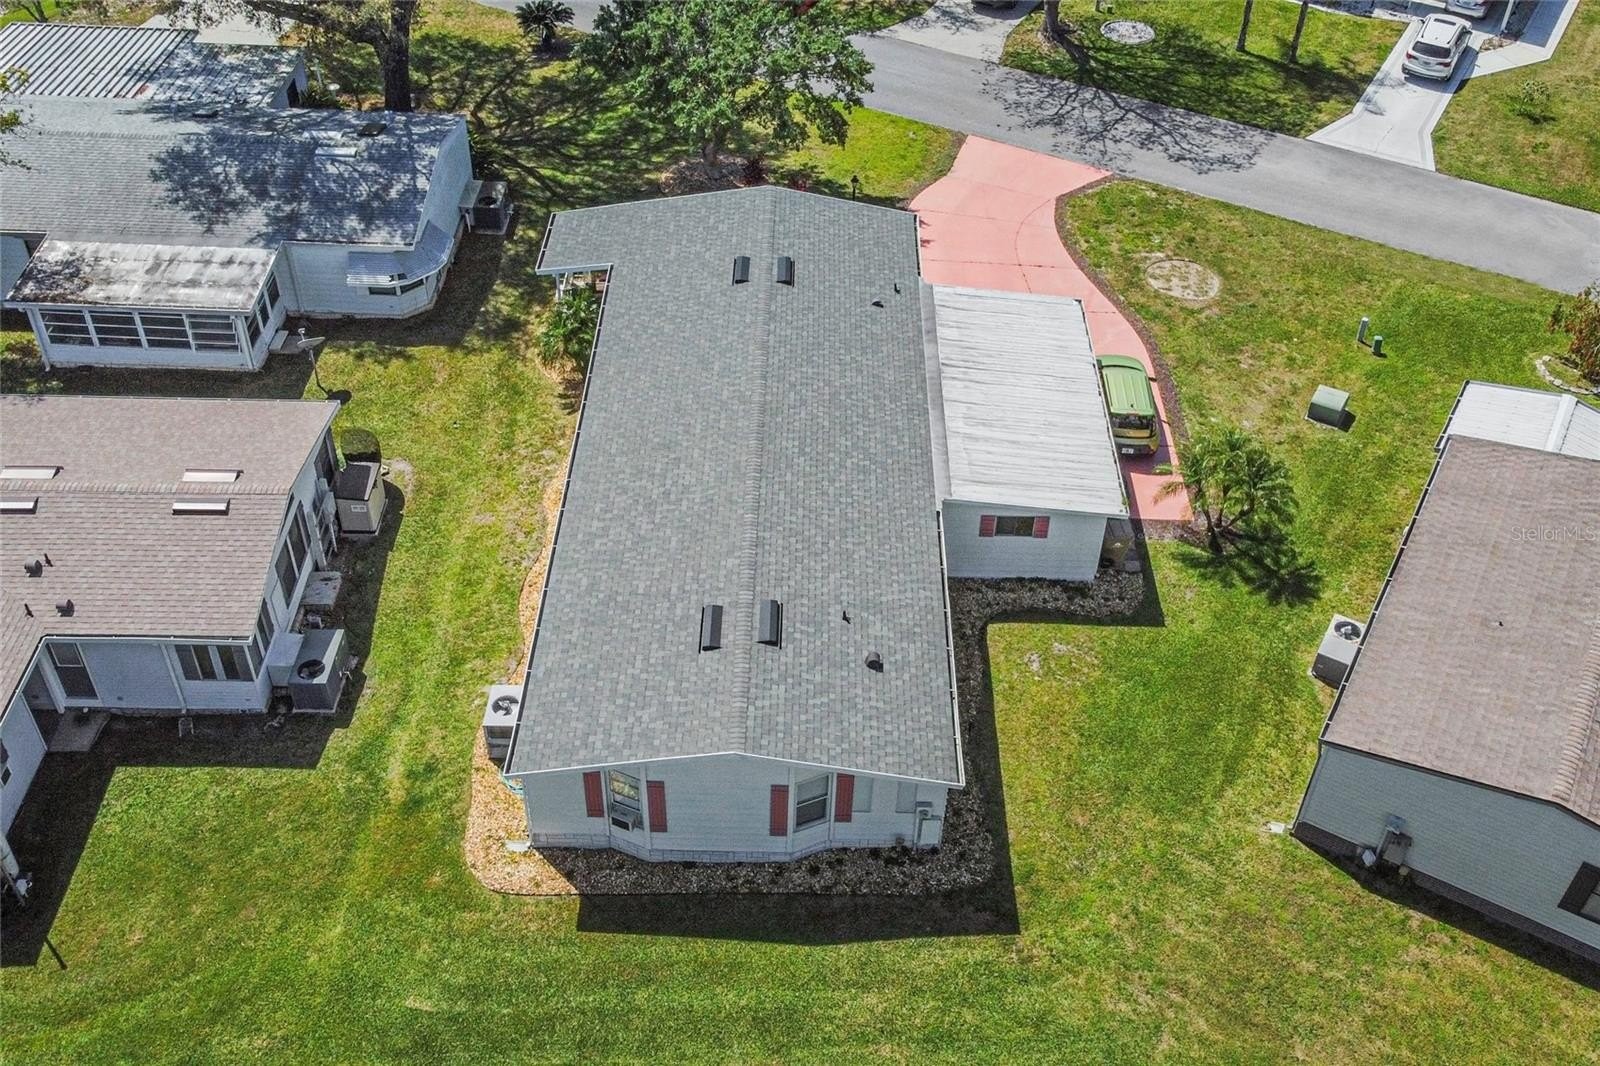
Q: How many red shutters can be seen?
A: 6